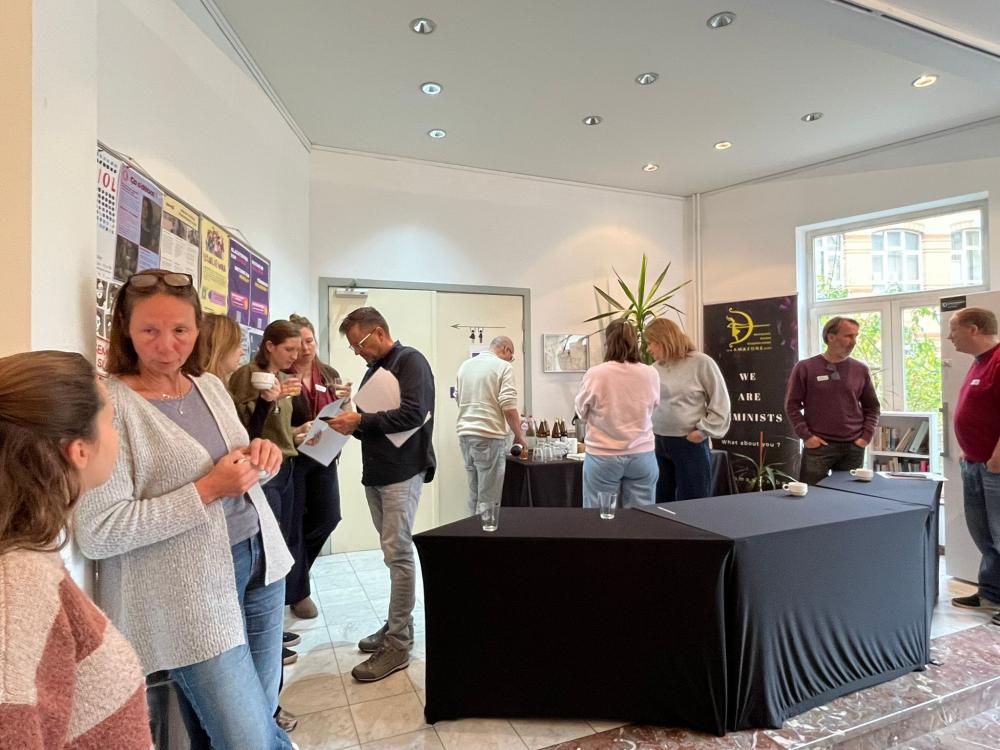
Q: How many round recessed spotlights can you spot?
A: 10